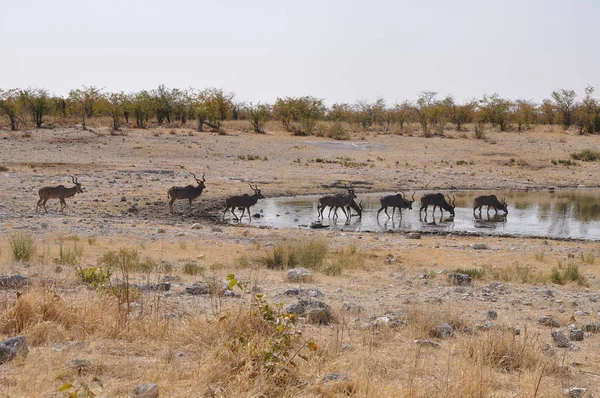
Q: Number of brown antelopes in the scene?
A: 8